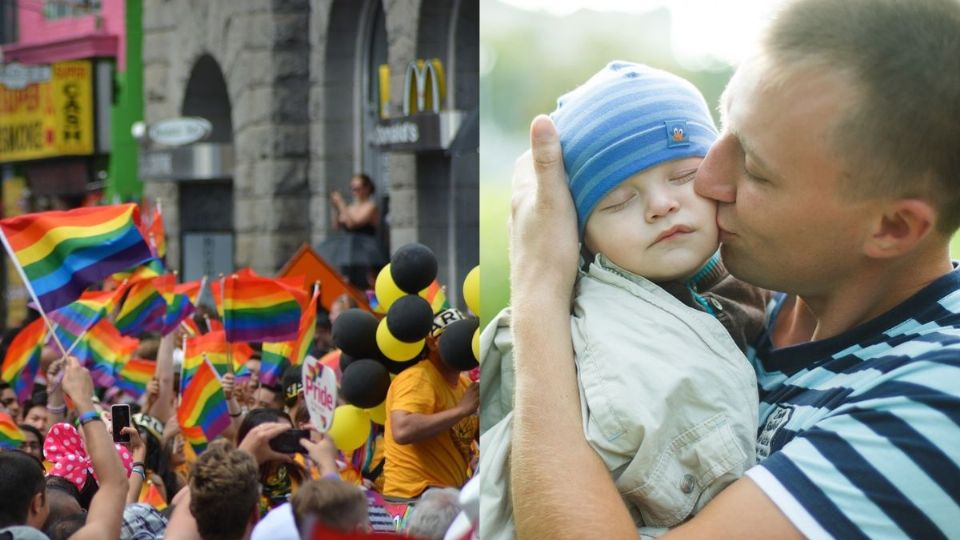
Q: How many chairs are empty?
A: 0